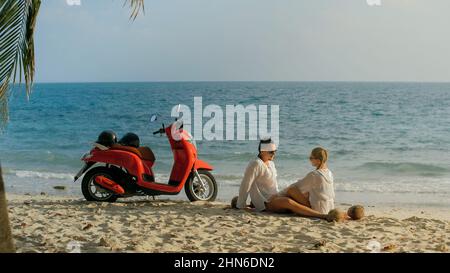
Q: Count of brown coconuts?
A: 3